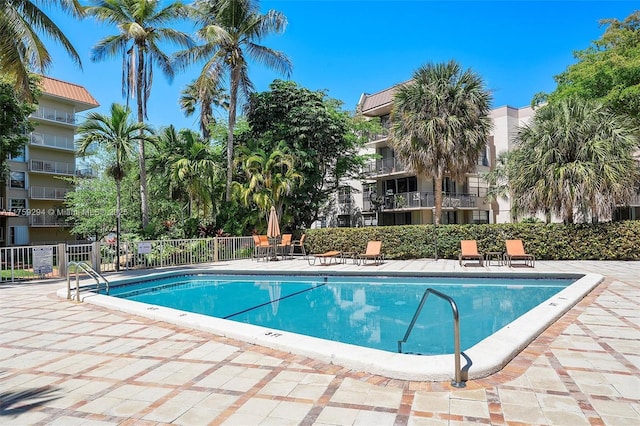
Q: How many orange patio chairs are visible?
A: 8